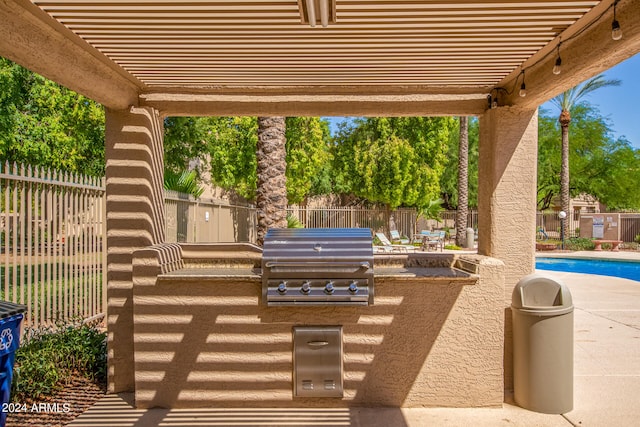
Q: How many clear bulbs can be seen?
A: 4